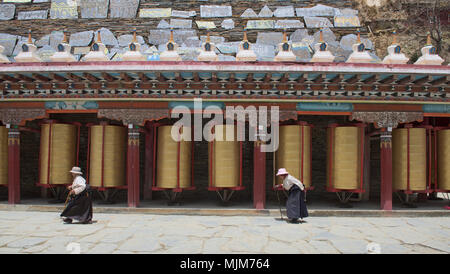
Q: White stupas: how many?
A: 13